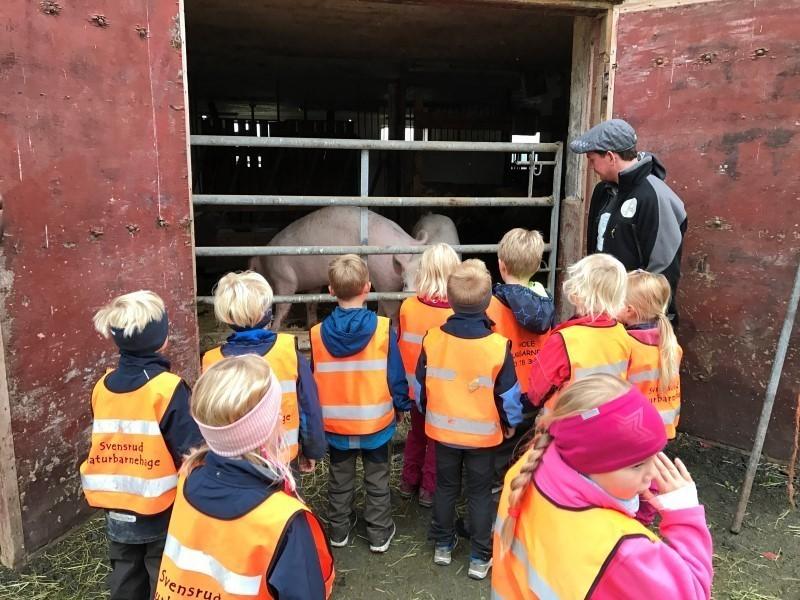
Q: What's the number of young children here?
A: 10